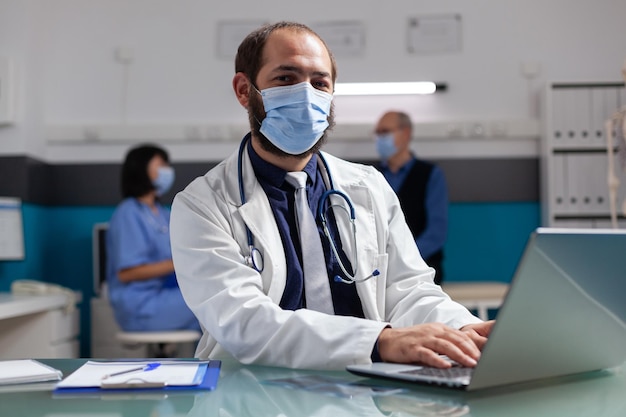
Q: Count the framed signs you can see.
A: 3